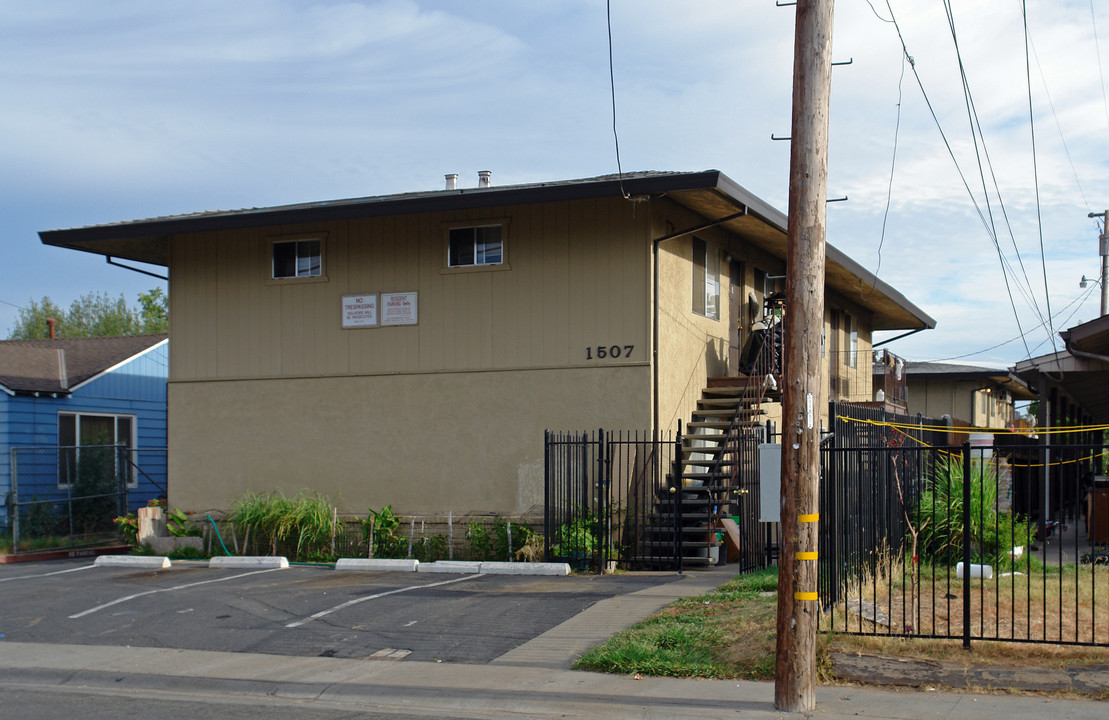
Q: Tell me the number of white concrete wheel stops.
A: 5